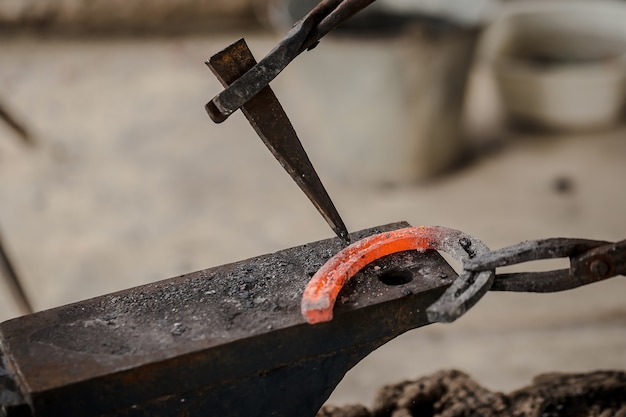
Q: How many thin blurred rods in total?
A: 2